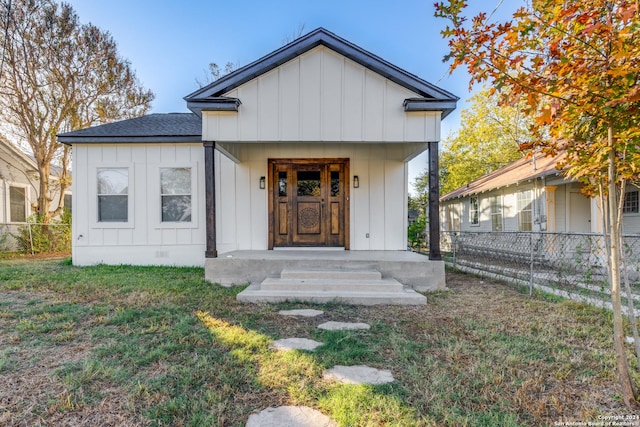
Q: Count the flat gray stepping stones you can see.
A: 5